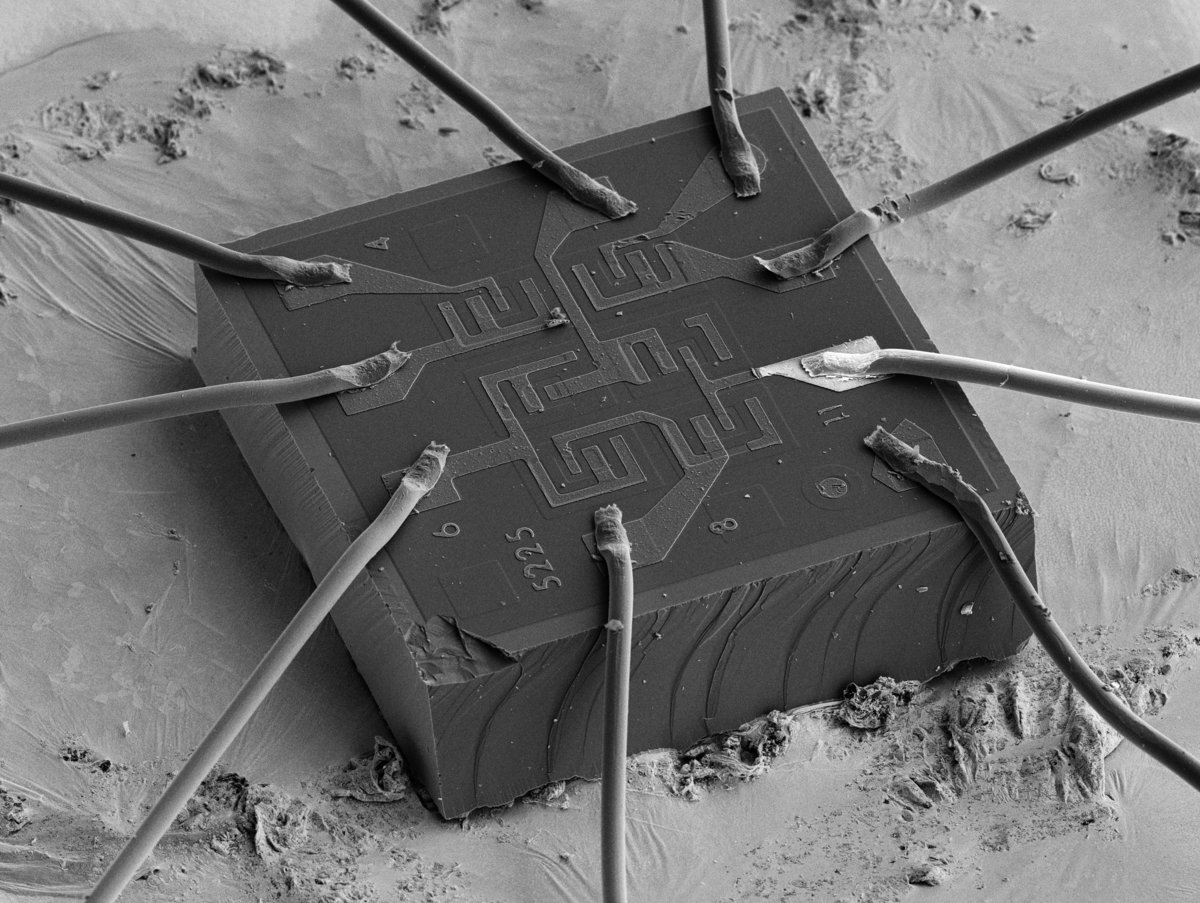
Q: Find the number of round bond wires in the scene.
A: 9